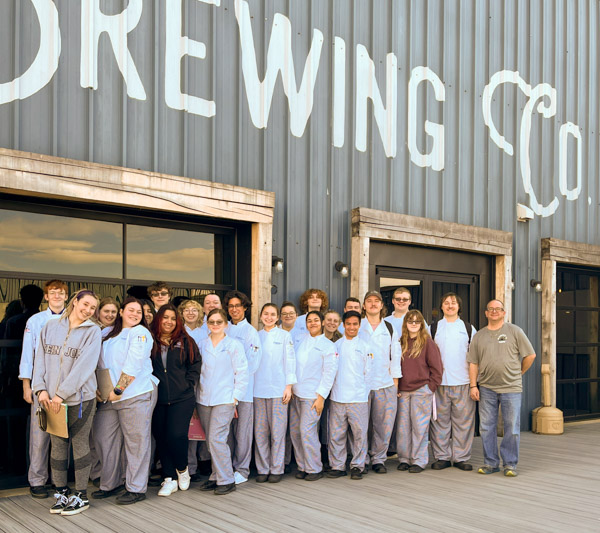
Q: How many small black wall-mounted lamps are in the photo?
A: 3